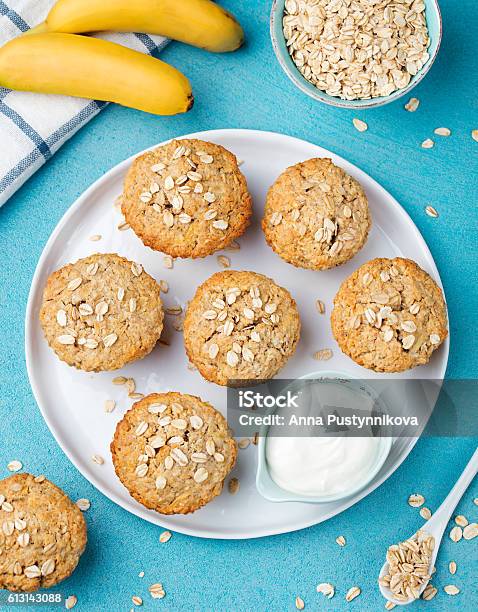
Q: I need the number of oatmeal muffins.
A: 7